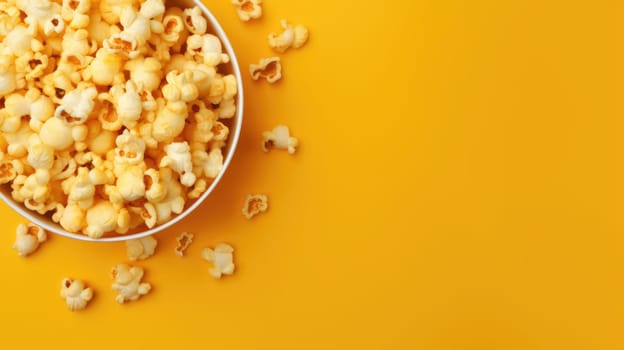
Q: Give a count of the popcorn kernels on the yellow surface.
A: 11